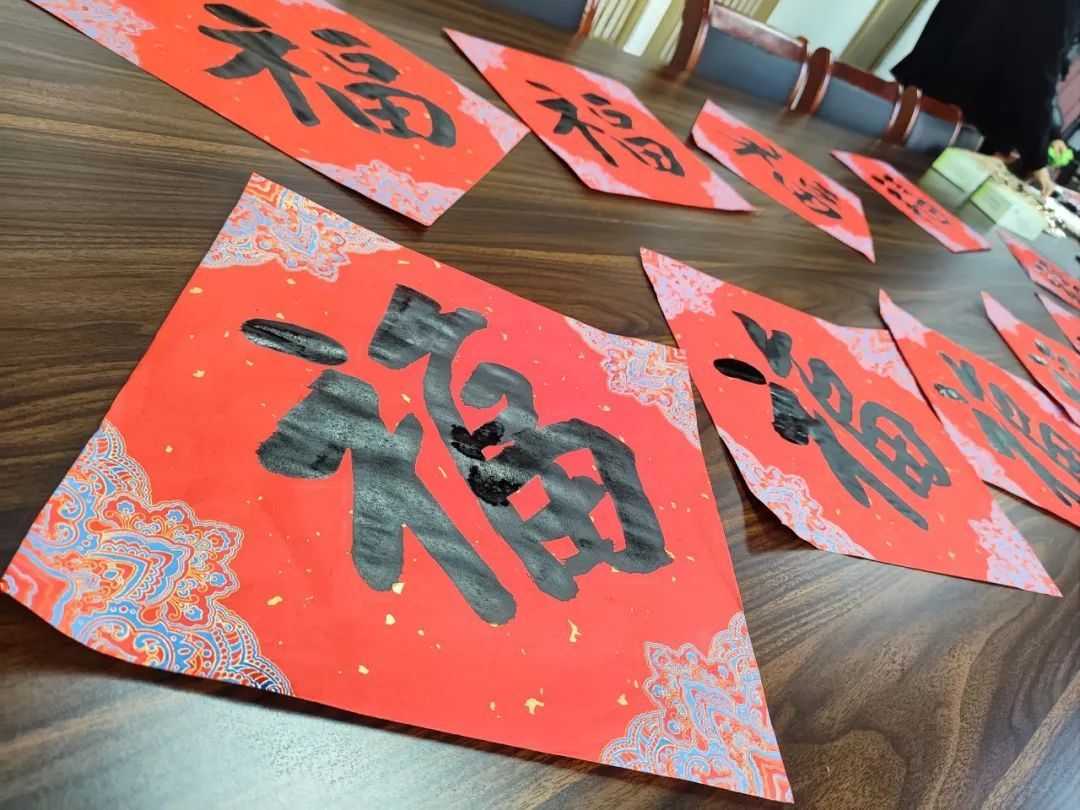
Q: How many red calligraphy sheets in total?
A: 10